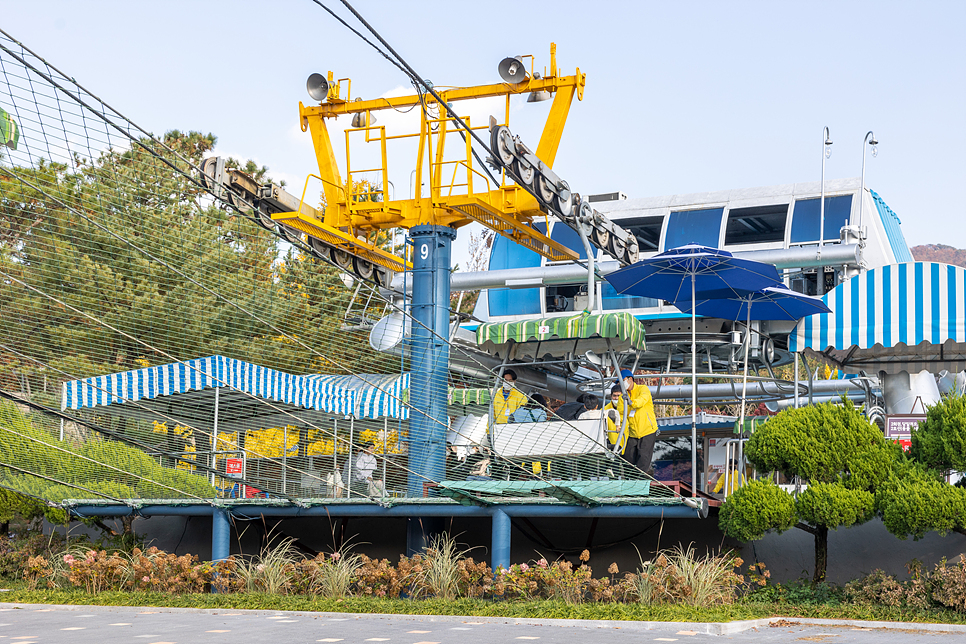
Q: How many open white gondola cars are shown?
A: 1